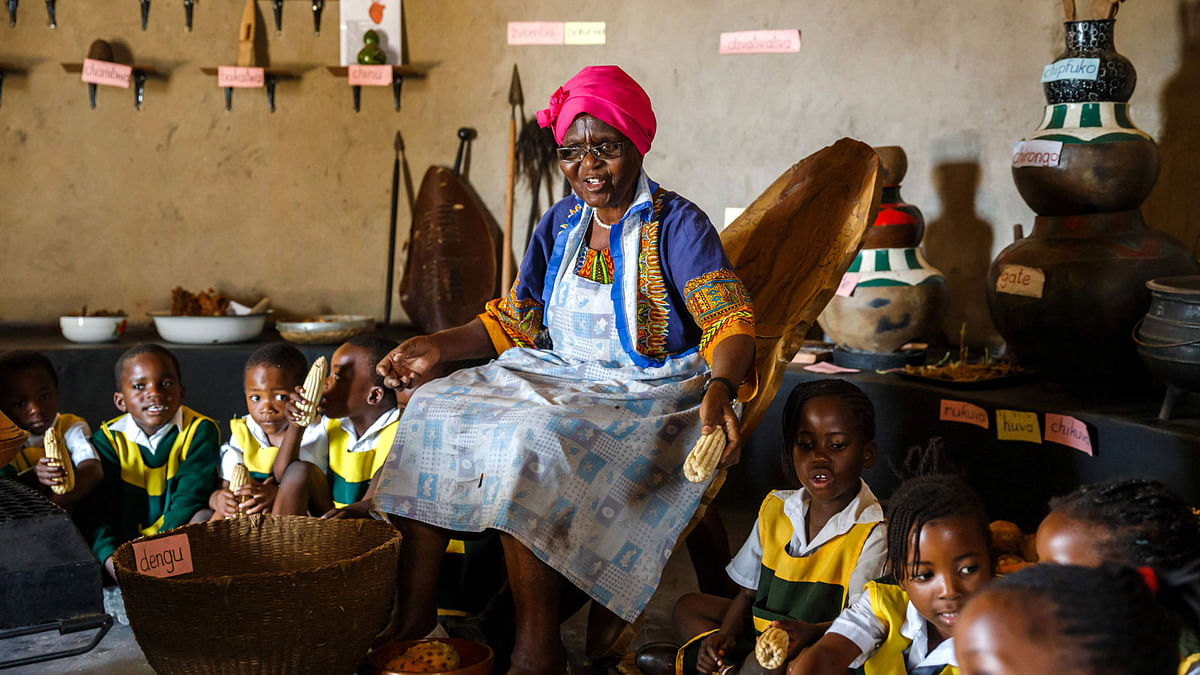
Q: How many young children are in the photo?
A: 8